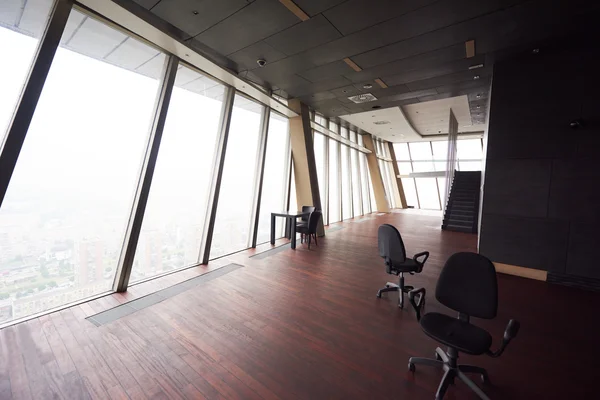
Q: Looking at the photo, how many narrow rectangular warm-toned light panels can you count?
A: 4